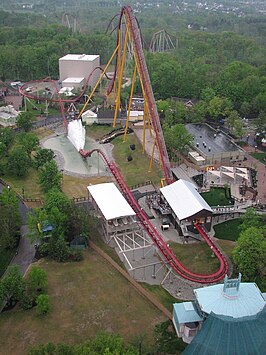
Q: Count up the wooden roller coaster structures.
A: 0